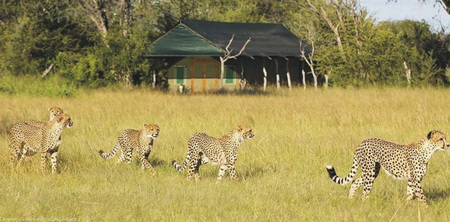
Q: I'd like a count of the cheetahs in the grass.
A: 5